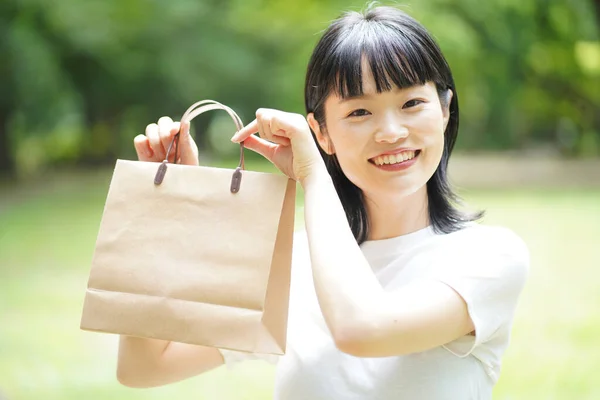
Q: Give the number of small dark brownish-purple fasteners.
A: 2